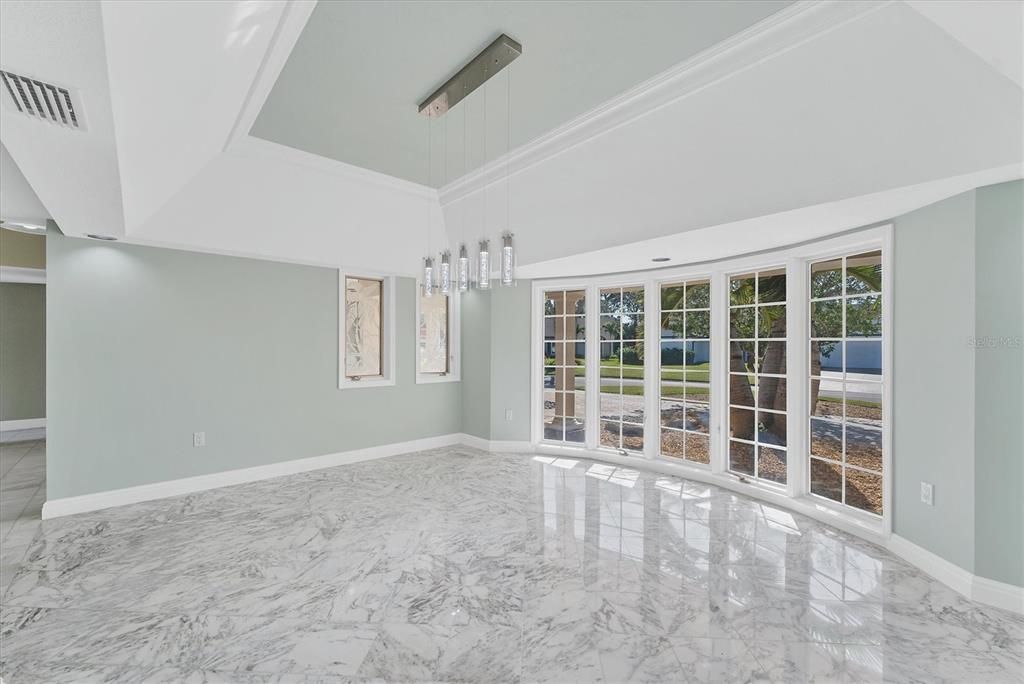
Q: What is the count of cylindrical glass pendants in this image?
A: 5